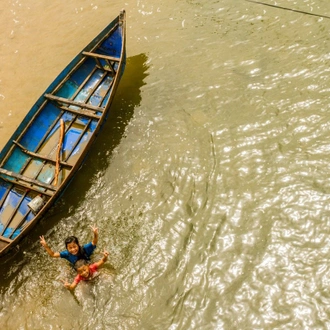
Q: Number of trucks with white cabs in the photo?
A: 0